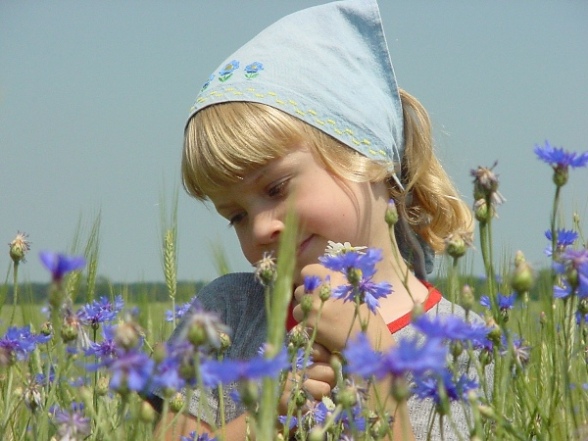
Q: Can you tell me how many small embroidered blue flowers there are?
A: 3